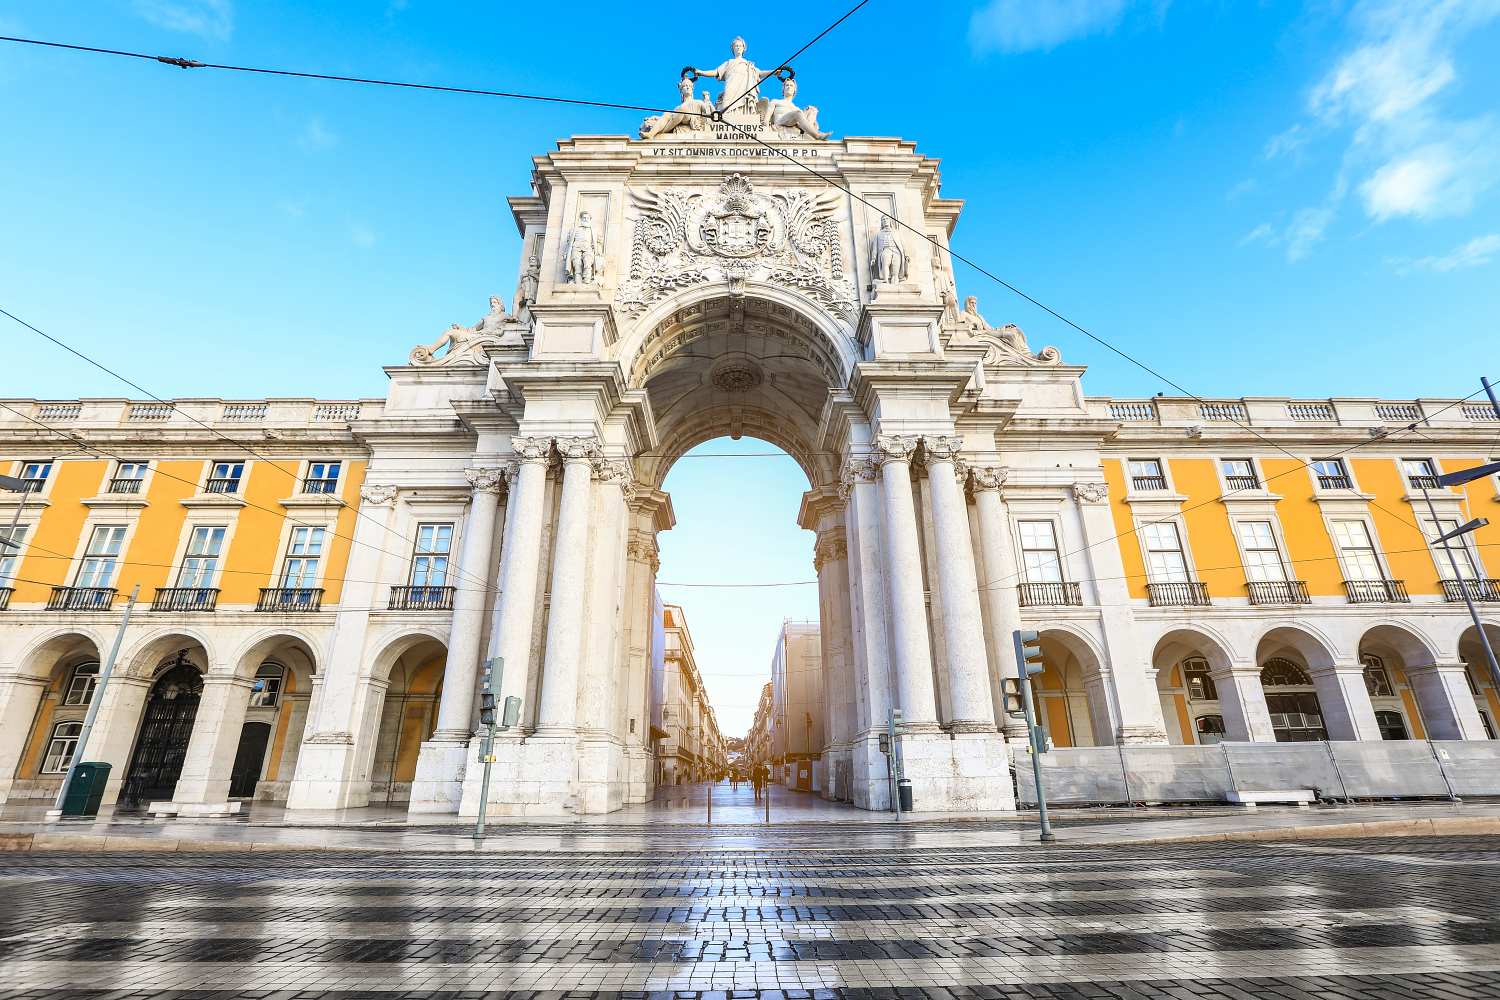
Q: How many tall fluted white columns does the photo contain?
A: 6